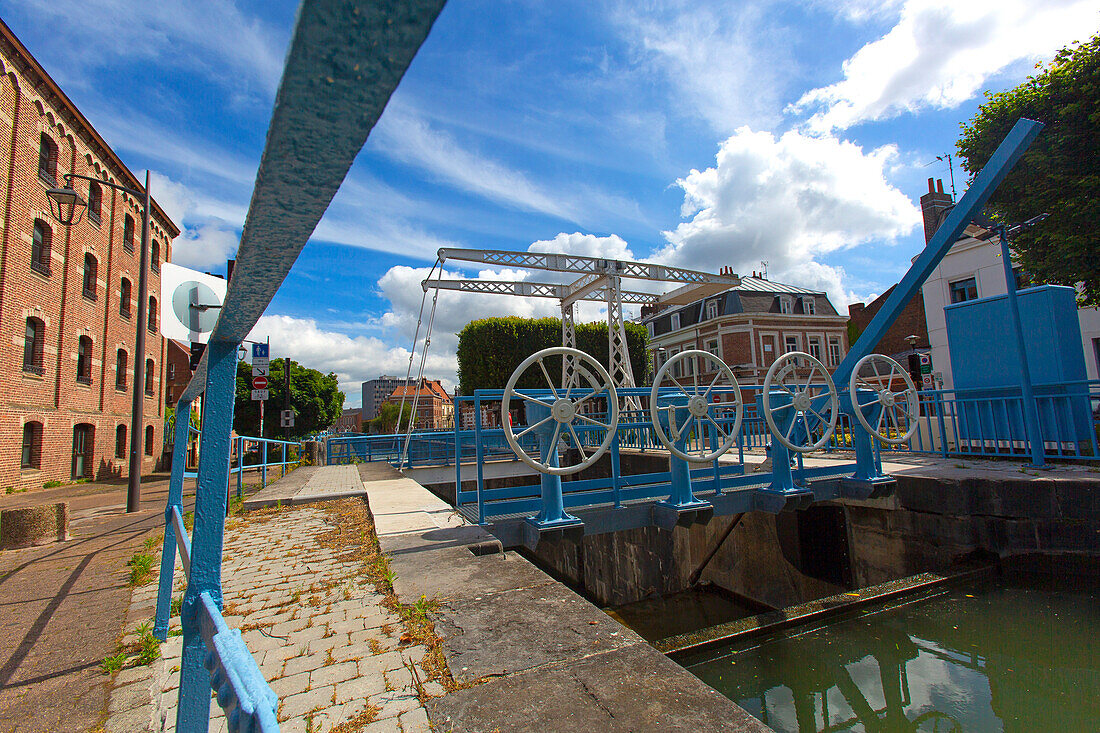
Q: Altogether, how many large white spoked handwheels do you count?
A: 4